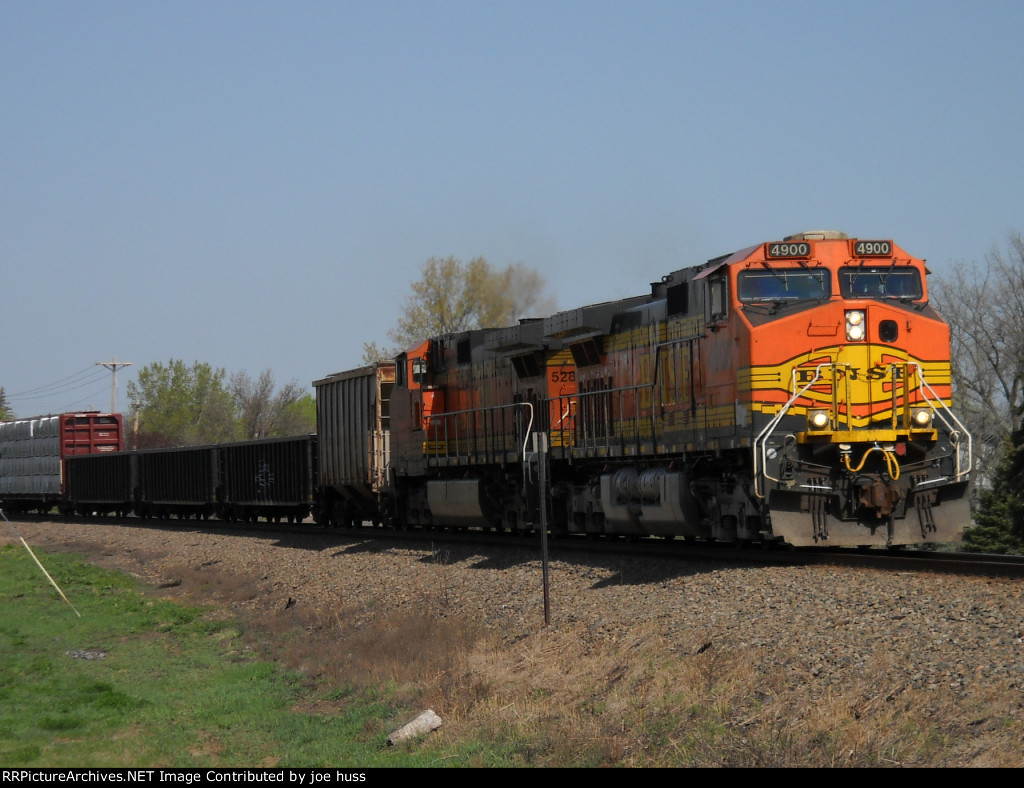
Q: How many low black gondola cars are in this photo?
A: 3